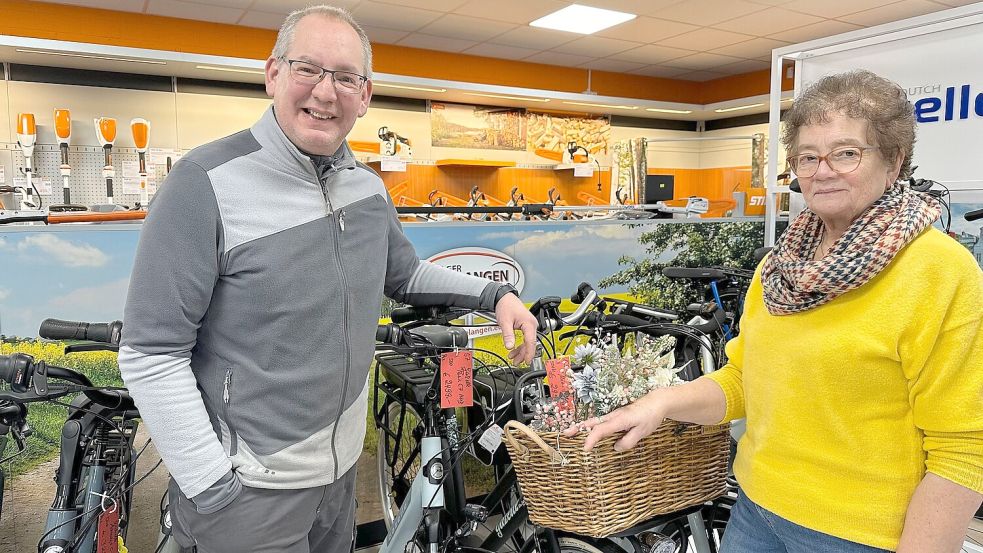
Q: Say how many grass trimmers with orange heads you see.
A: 4